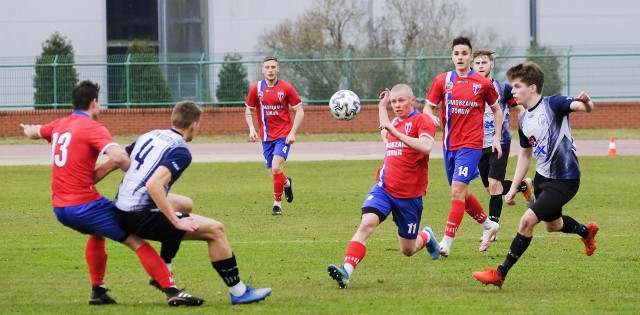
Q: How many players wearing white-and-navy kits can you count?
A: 3